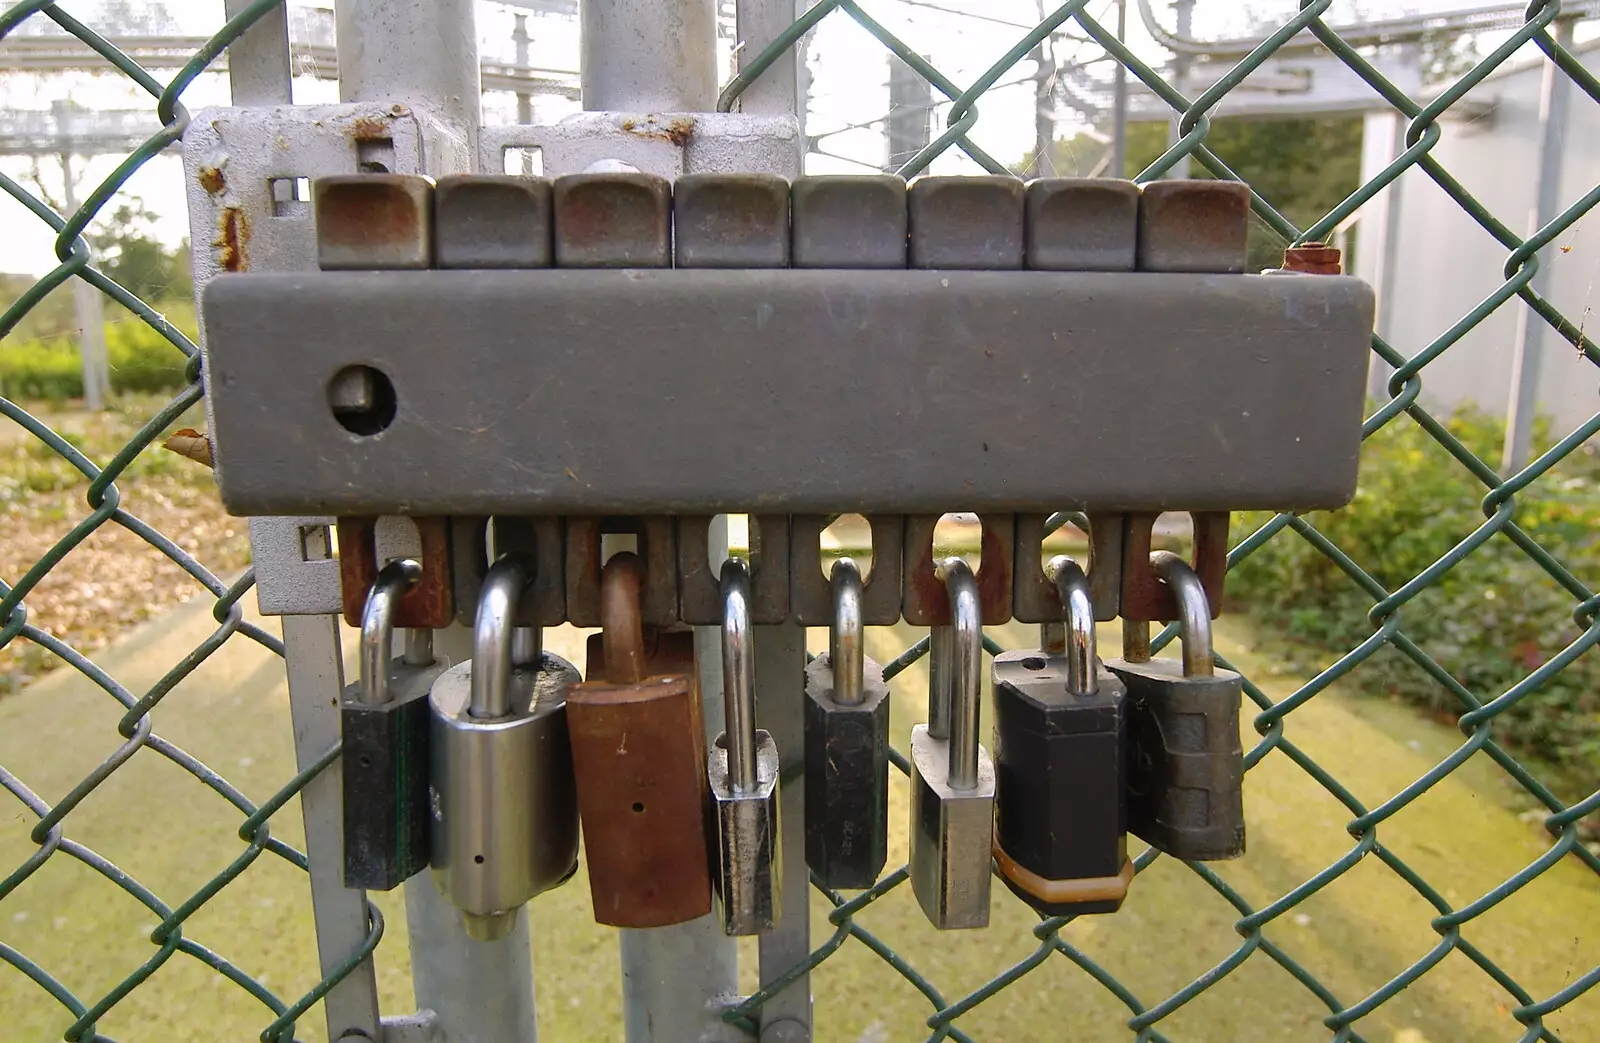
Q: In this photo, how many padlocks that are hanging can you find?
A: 8